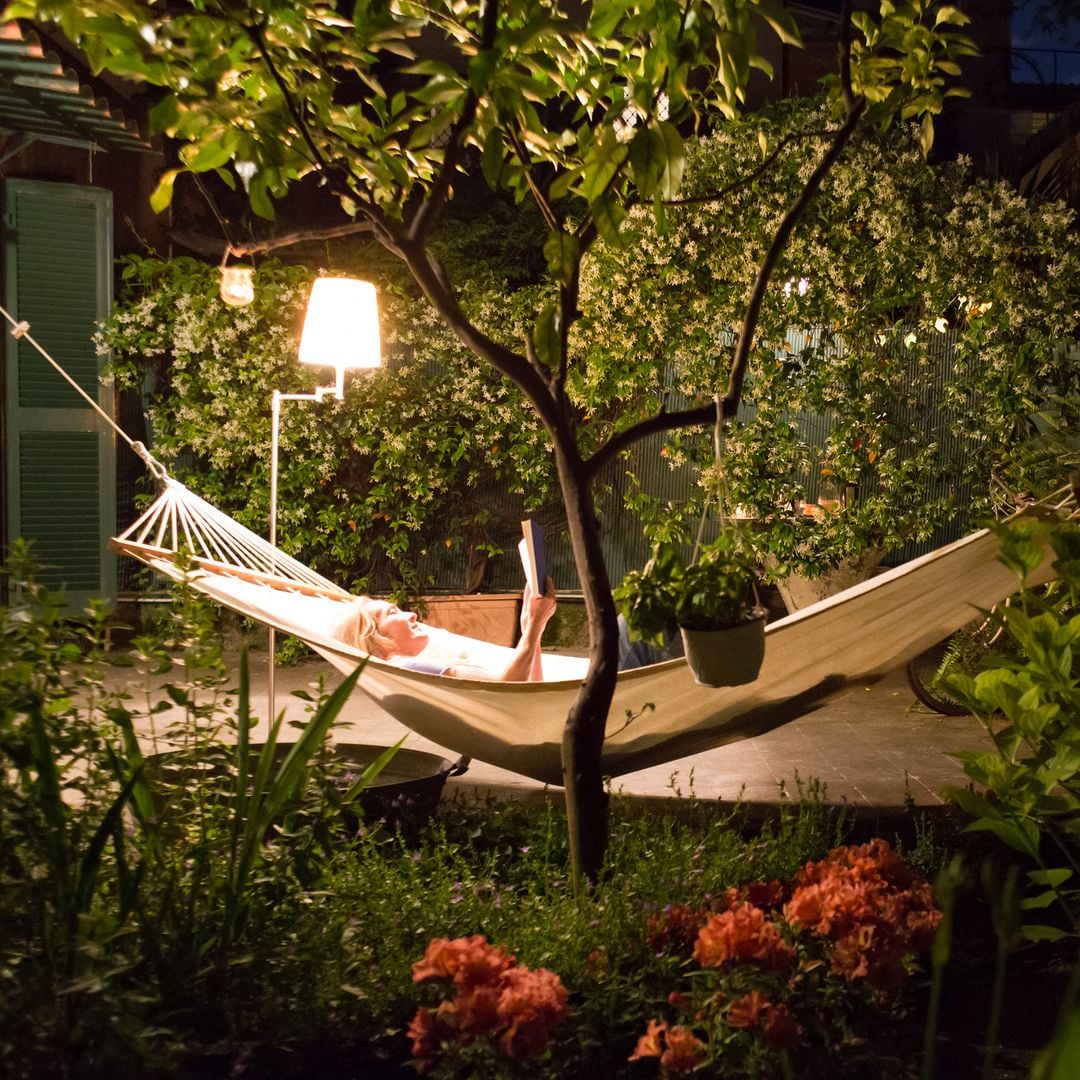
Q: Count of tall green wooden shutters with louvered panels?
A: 1